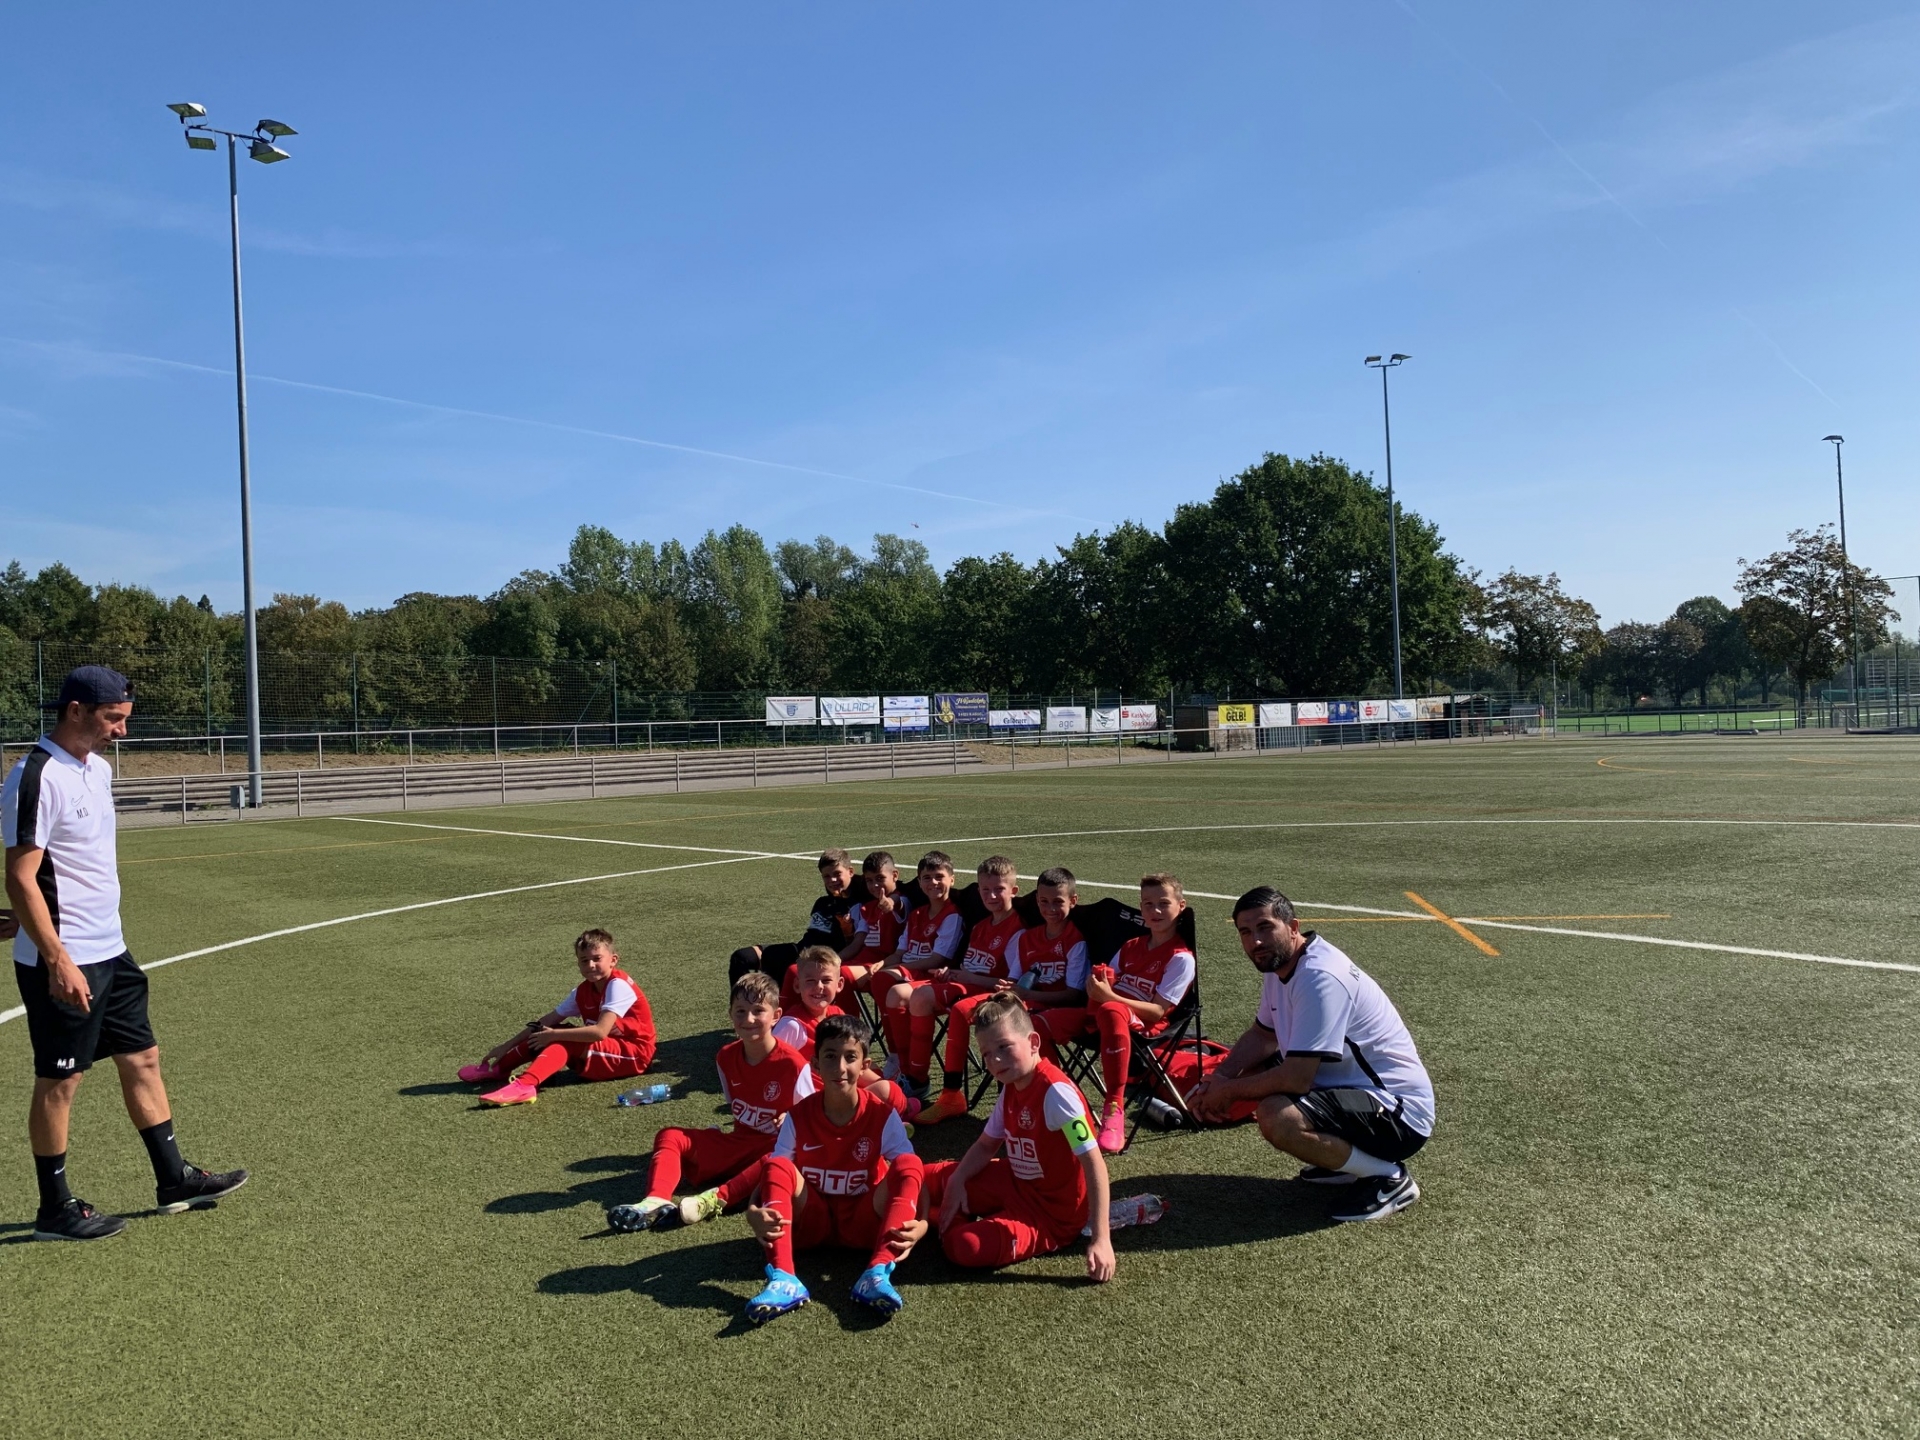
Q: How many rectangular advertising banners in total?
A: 15